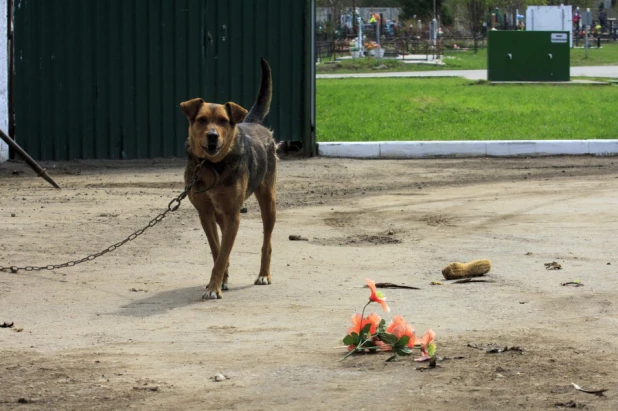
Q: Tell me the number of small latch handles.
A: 2